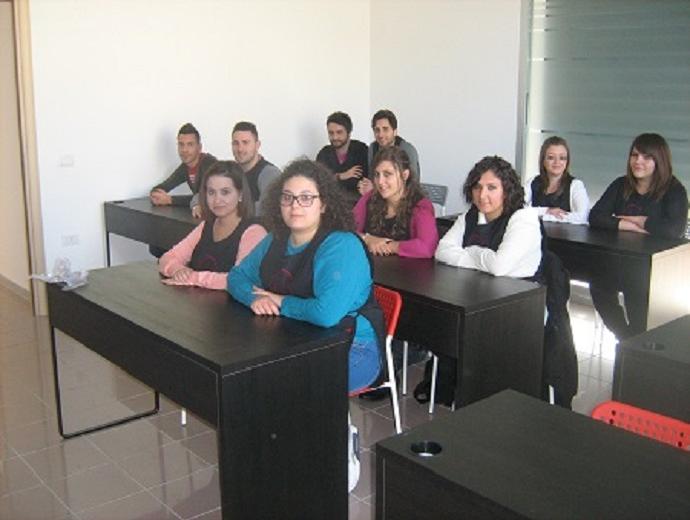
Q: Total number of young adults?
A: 10